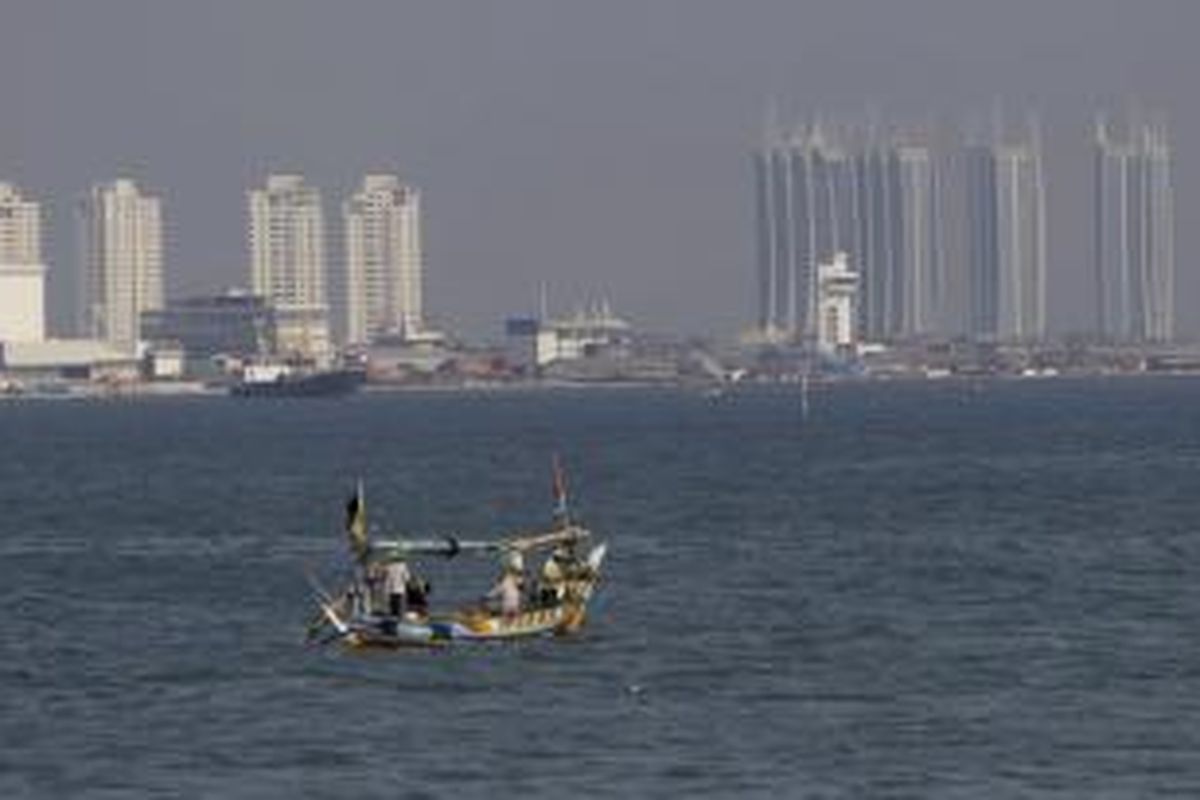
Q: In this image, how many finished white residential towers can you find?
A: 4